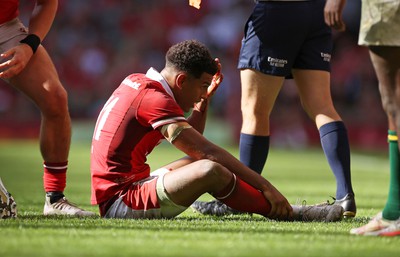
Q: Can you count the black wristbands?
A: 1